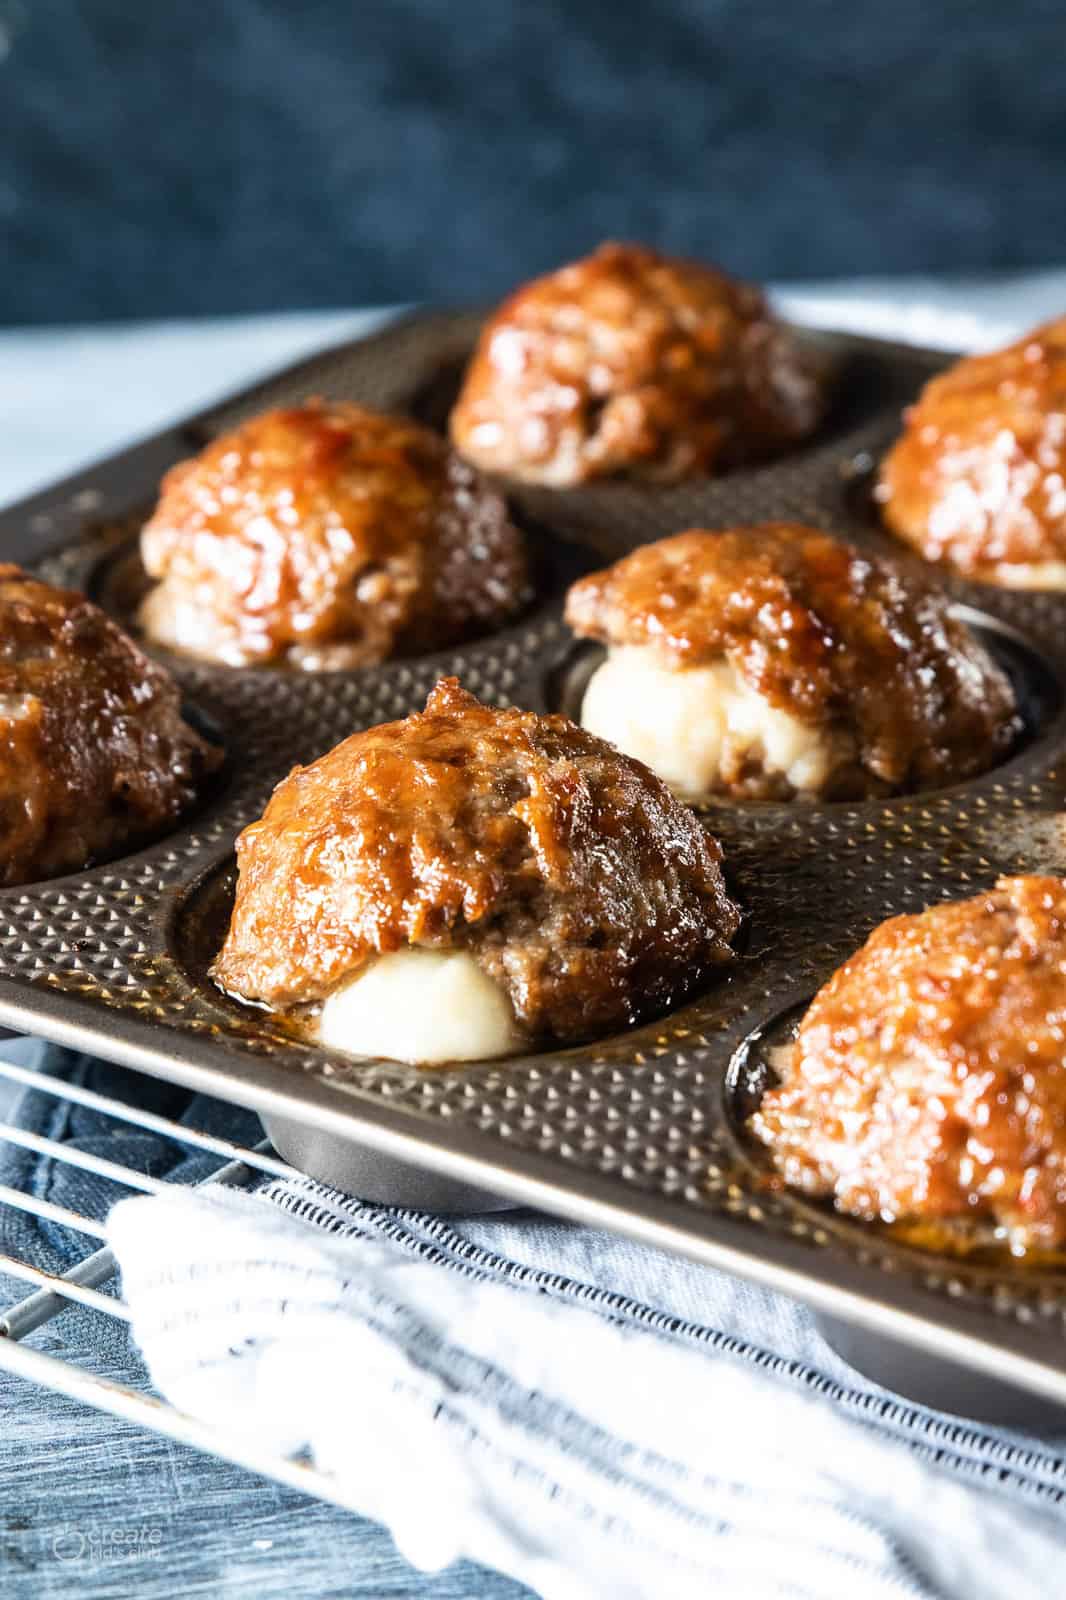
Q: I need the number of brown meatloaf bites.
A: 7